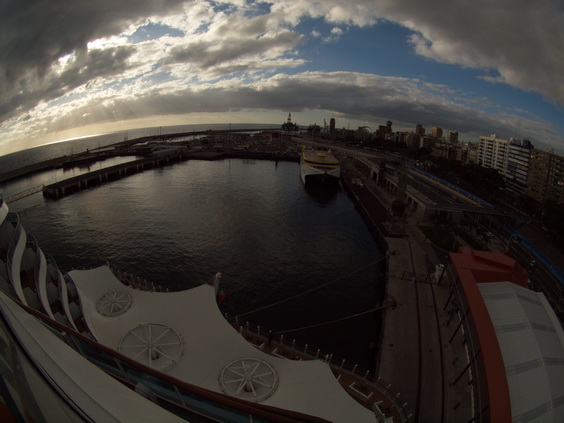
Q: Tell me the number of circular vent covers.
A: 3